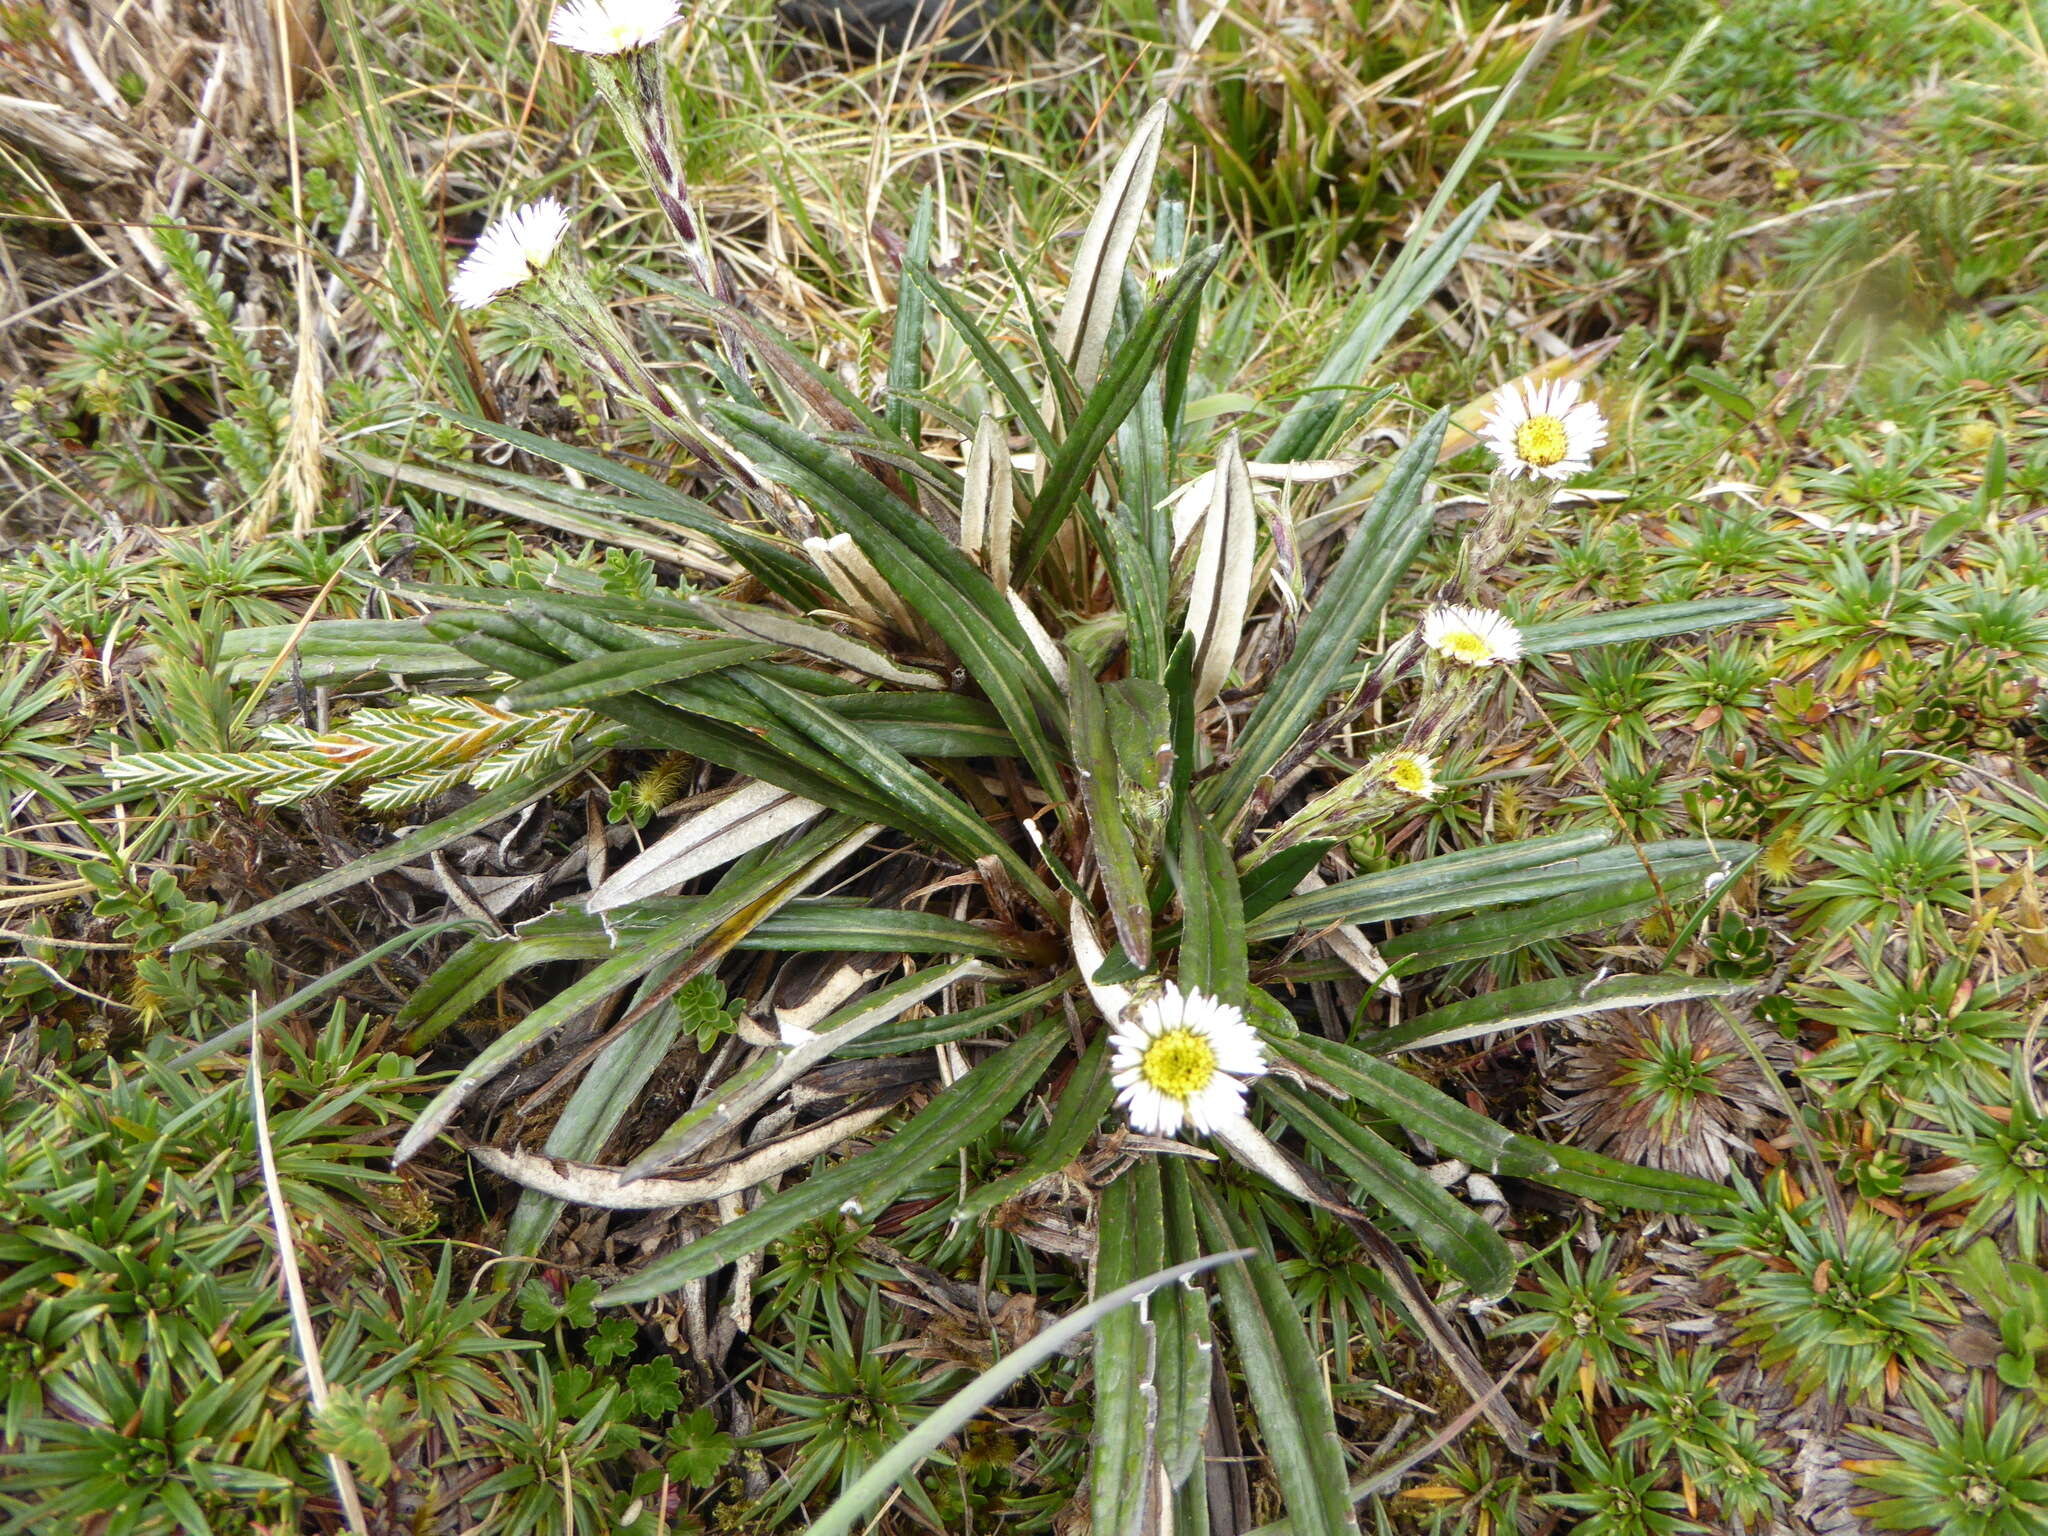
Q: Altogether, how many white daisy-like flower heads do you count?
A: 6